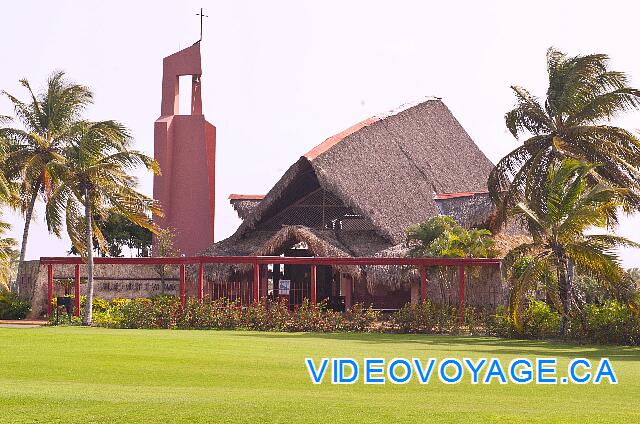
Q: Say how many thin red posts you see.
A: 8